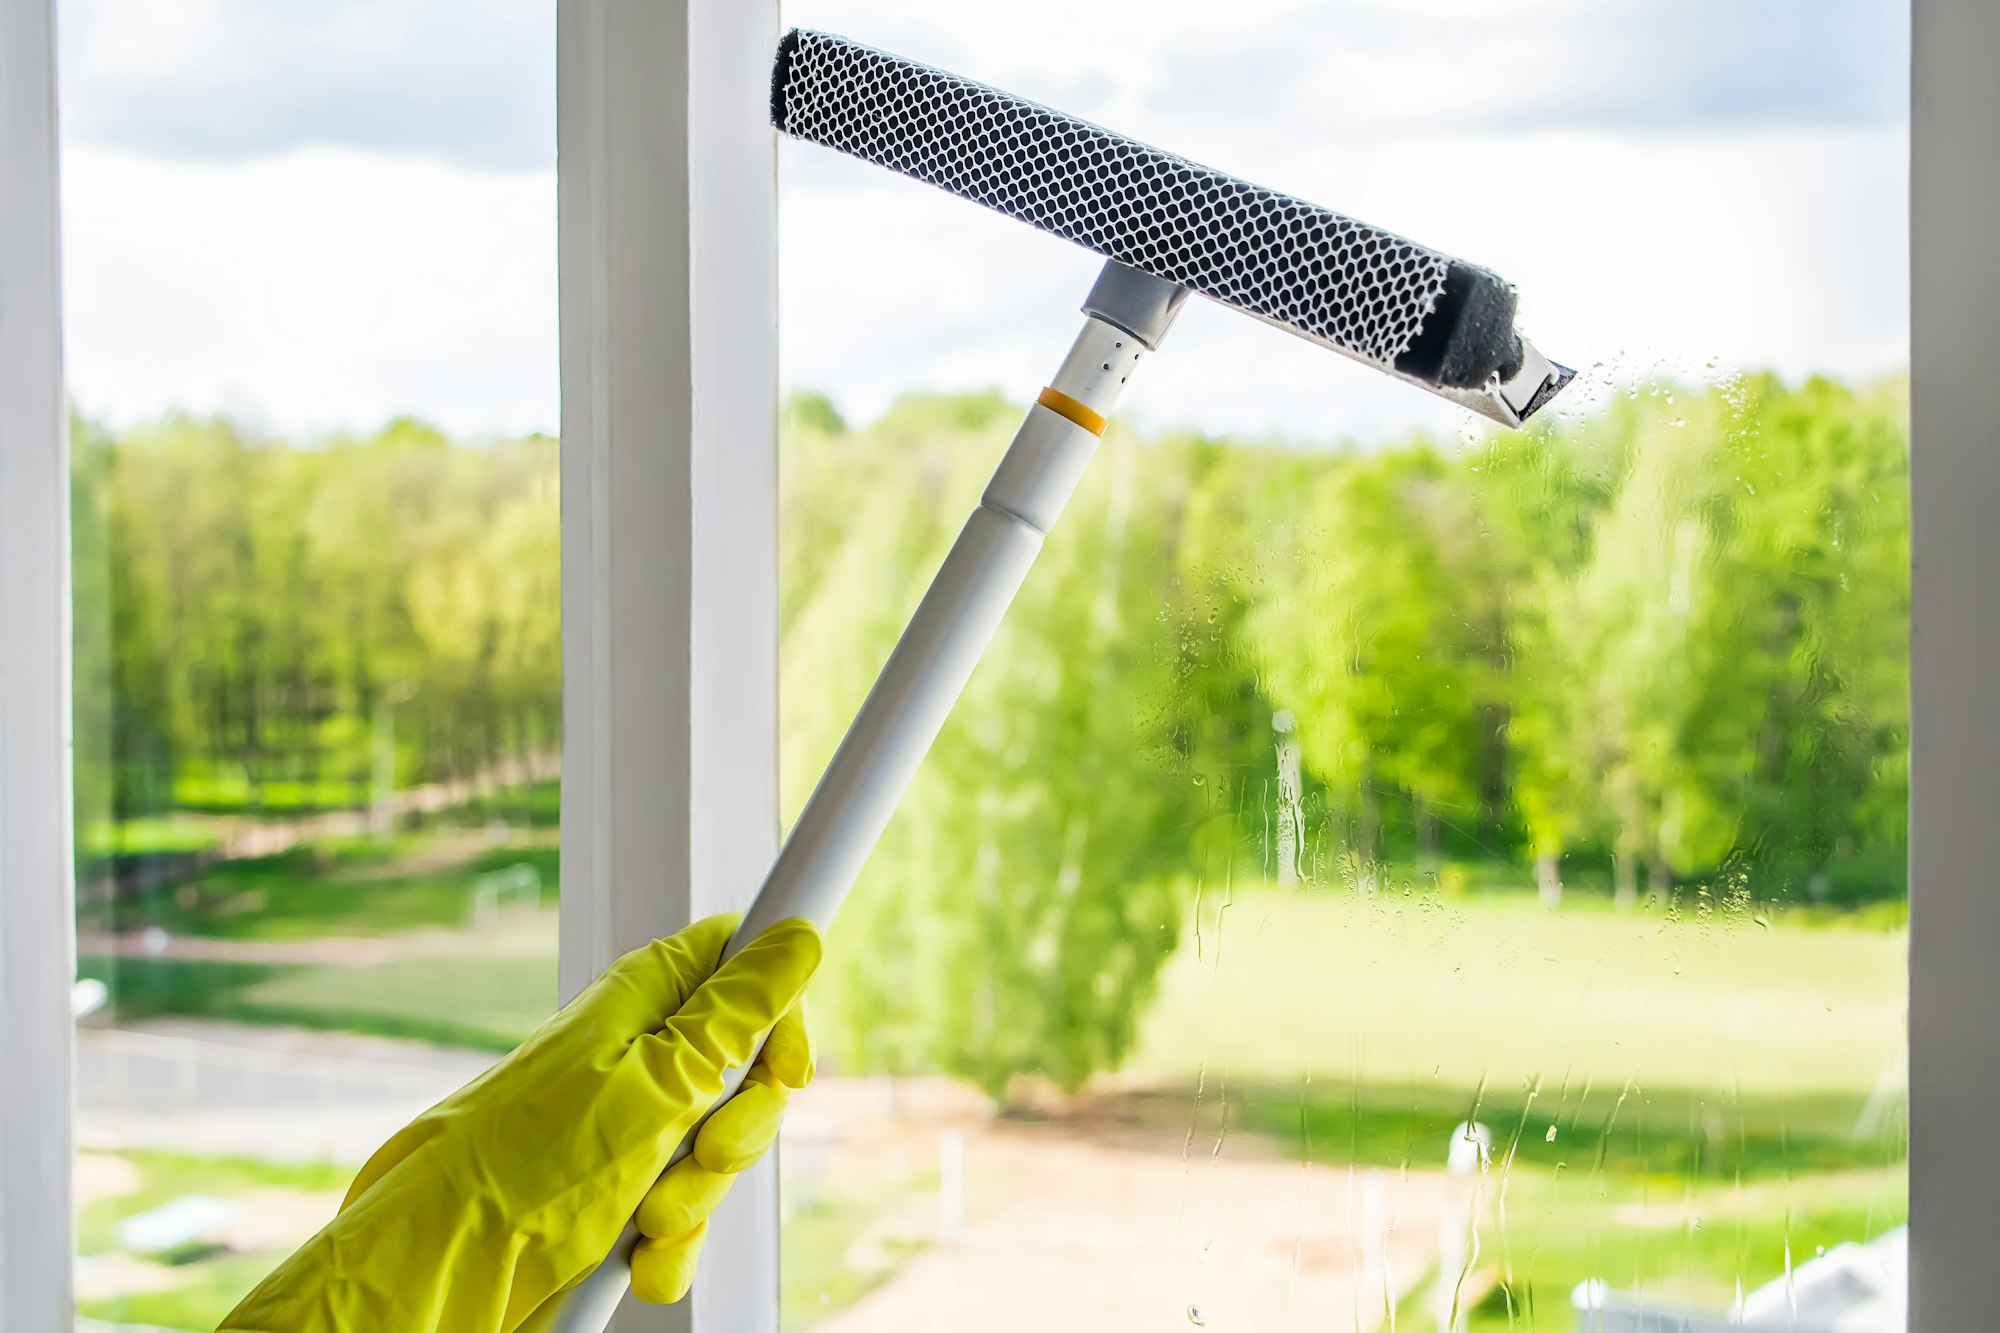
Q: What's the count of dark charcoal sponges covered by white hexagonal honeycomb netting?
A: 1